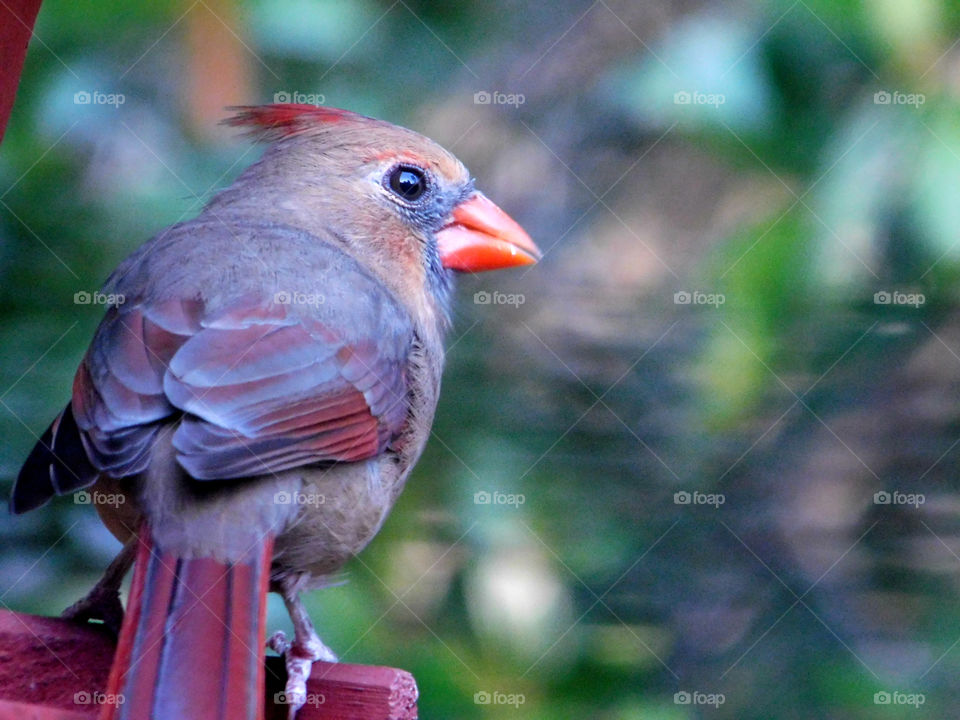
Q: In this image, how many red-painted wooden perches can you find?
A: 1